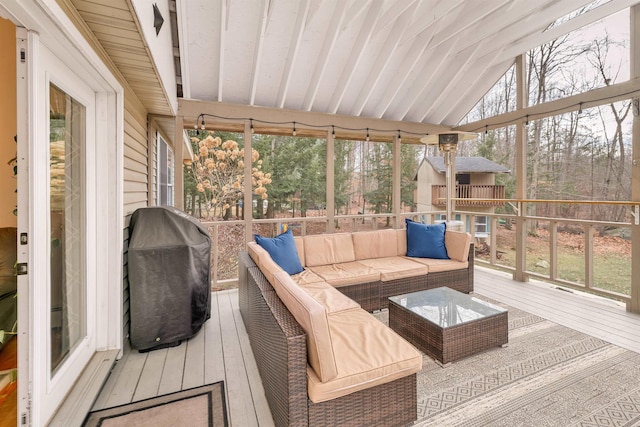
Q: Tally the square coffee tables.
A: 1